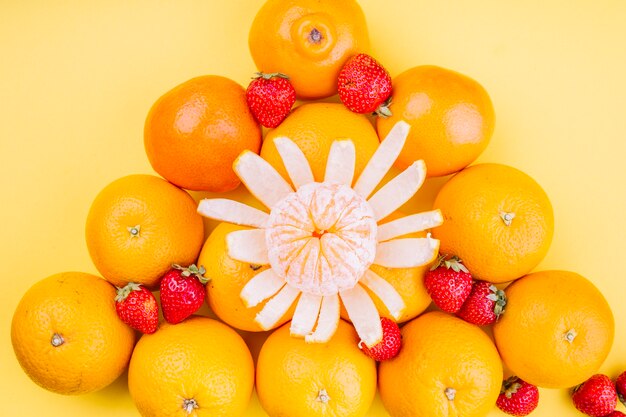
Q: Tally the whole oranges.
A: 13